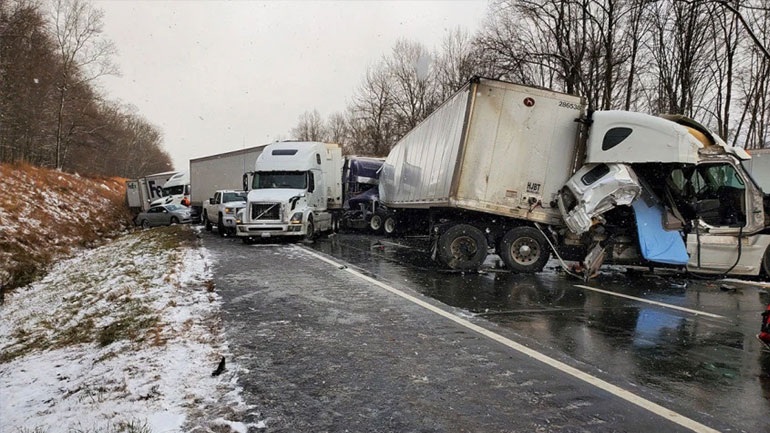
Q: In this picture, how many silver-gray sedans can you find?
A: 1